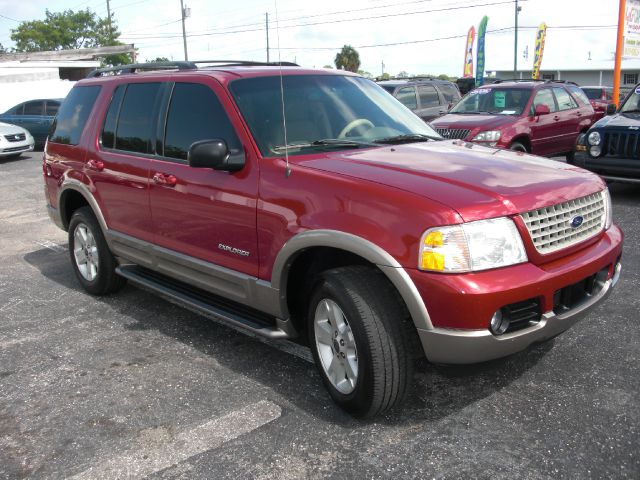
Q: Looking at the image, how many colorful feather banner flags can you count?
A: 3